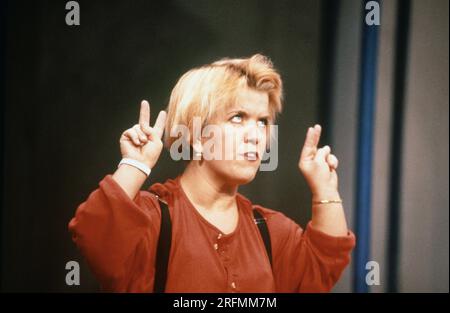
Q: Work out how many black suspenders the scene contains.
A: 2